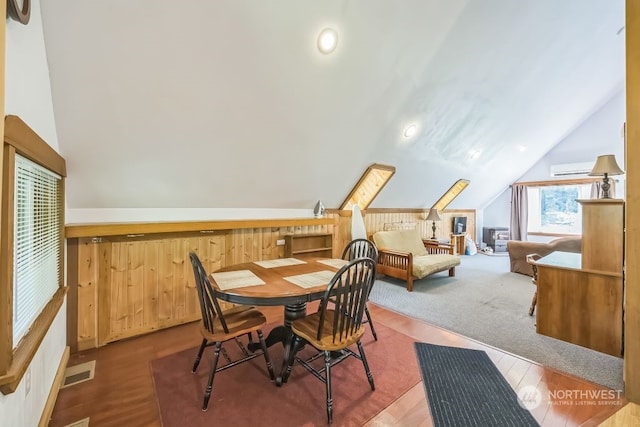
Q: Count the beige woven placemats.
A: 4